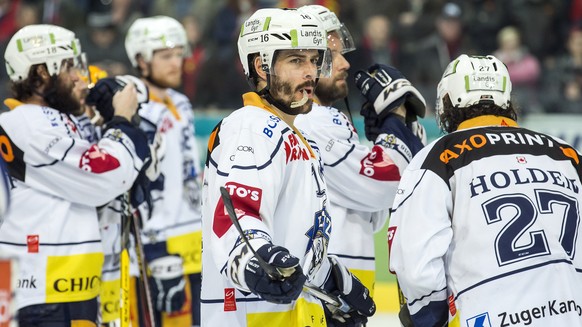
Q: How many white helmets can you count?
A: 5